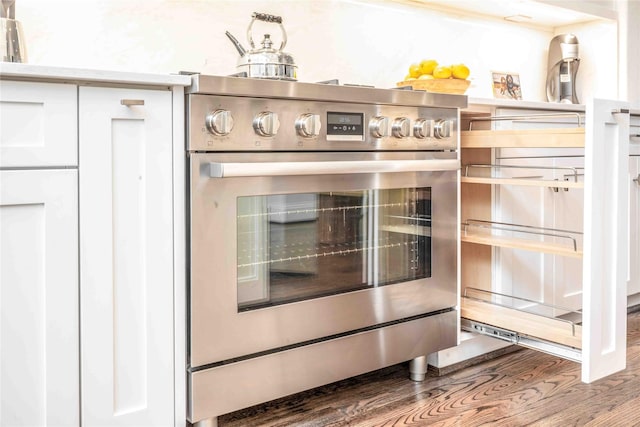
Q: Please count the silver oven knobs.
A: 7